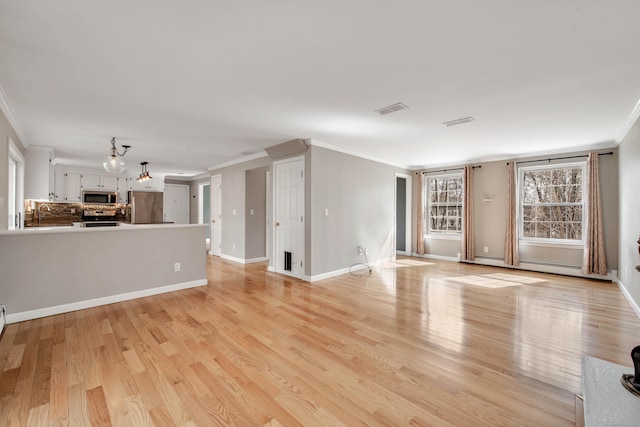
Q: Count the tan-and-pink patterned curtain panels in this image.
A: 4